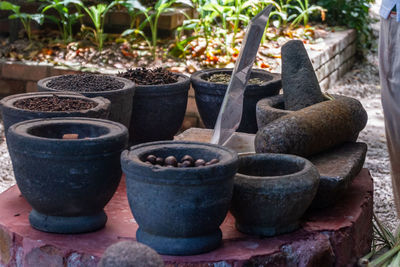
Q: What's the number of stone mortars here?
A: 8